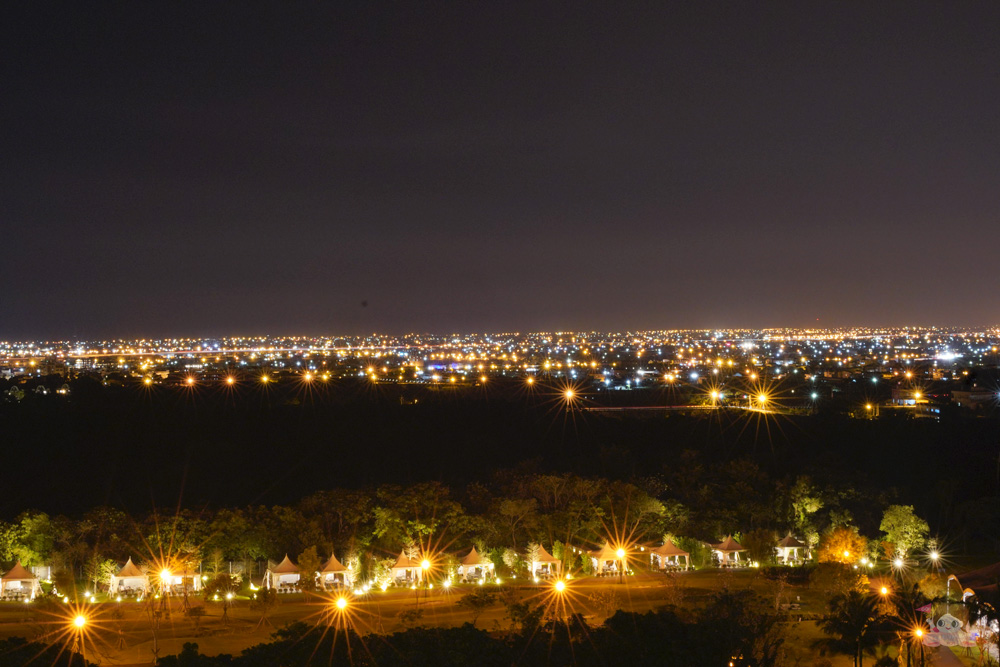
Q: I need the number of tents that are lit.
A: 12